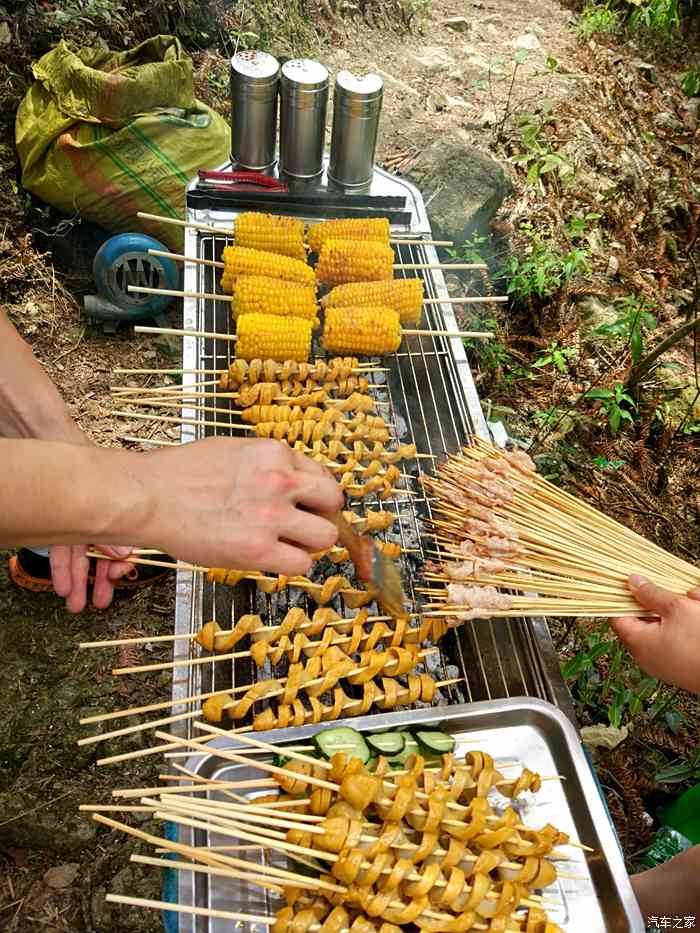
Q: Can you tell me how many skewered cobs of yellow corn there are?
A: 8